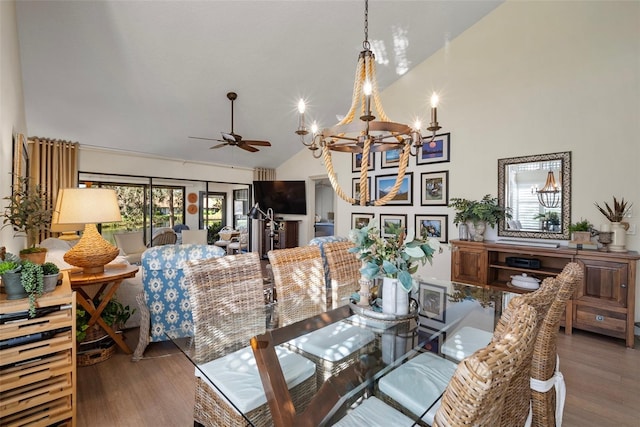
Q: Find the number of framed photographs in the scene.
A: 9